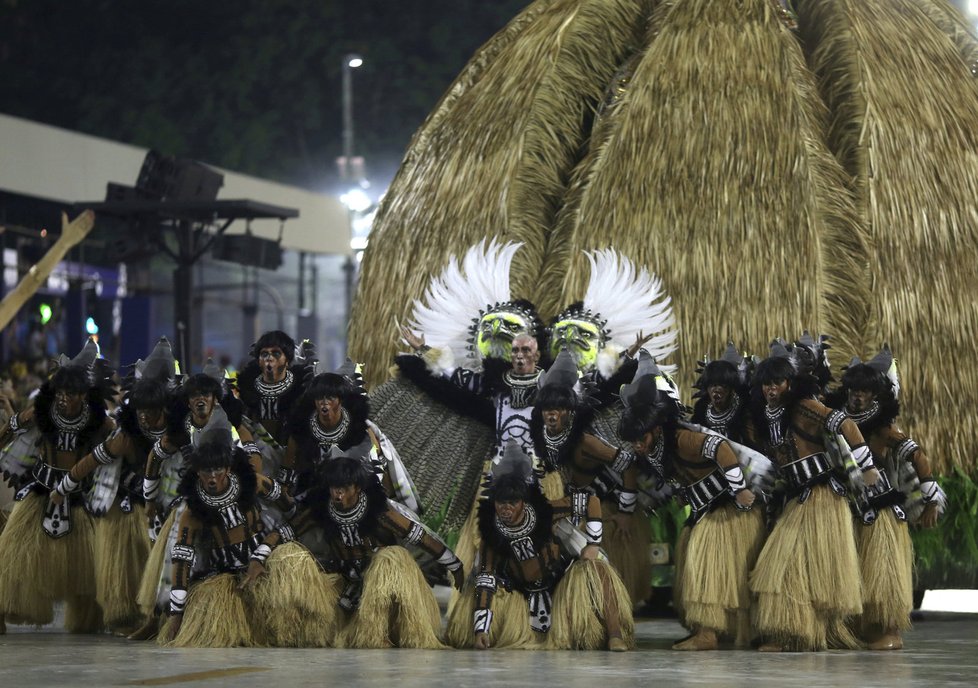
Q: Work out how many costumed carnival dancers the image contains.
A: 15